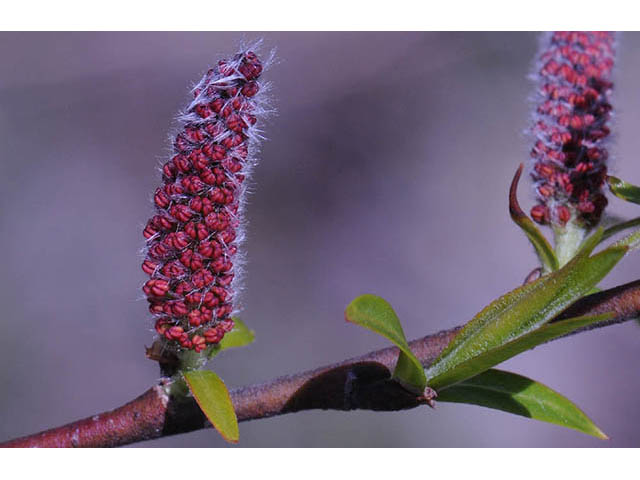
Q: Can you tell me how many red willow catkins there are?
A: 2